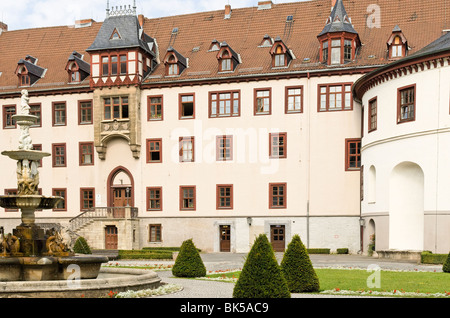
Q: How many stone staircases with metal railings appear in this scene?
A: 1